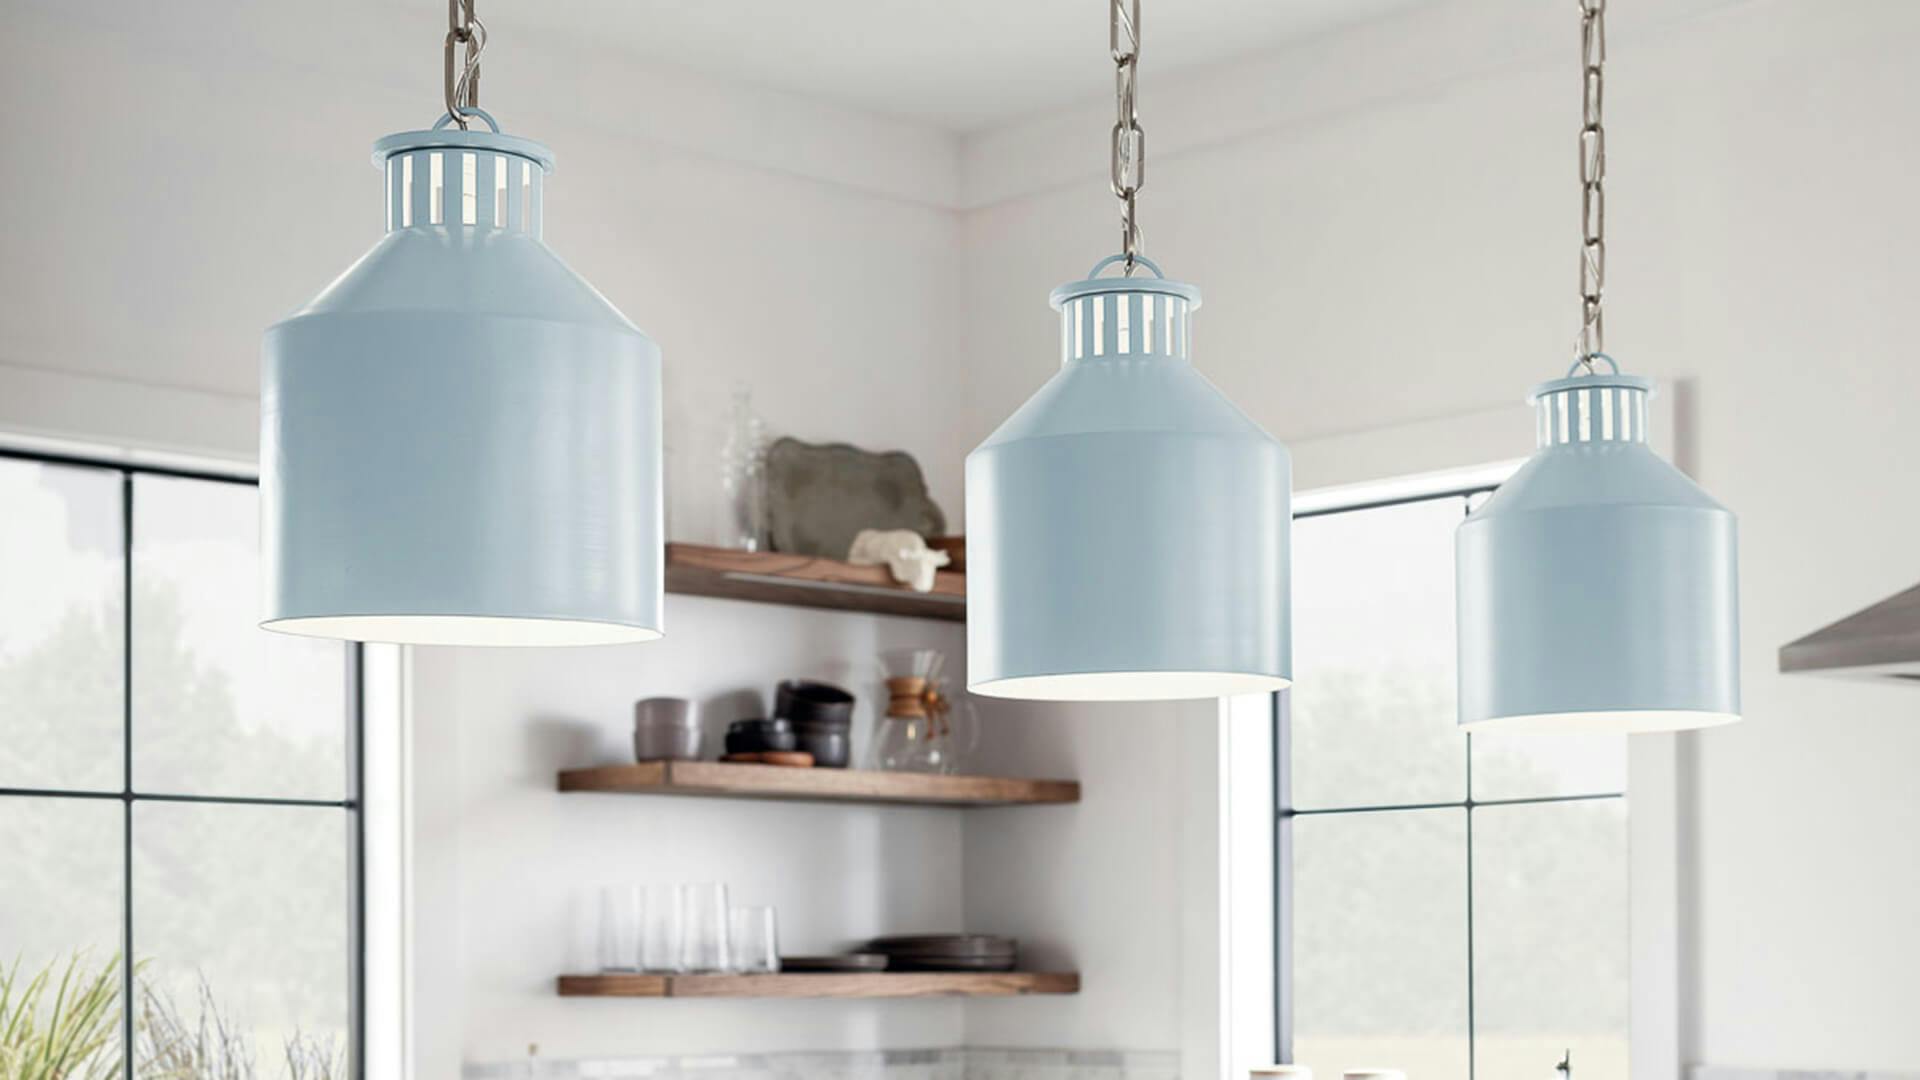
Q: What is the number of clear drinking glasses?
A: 4